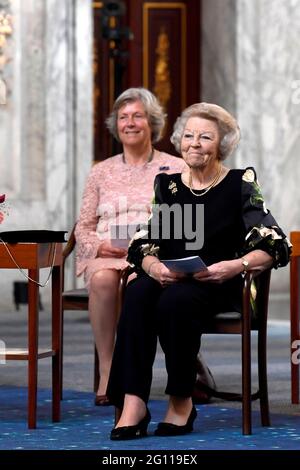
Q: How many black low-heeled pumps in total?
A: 2